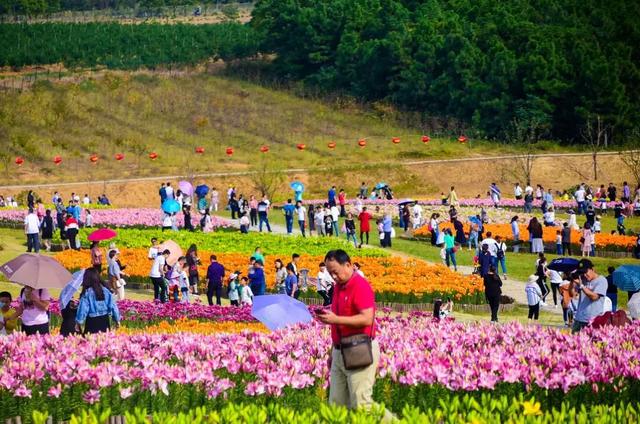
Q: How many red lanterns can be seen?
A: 14